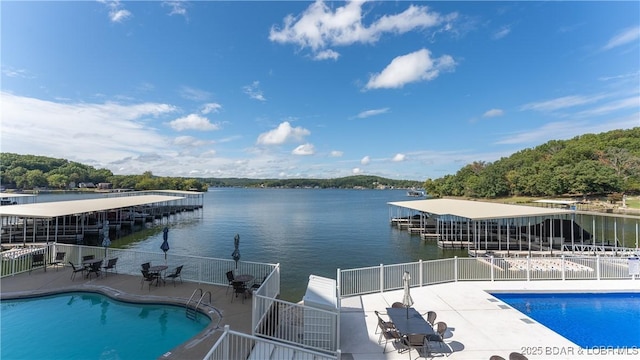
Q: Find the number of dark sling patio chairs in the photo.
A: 12